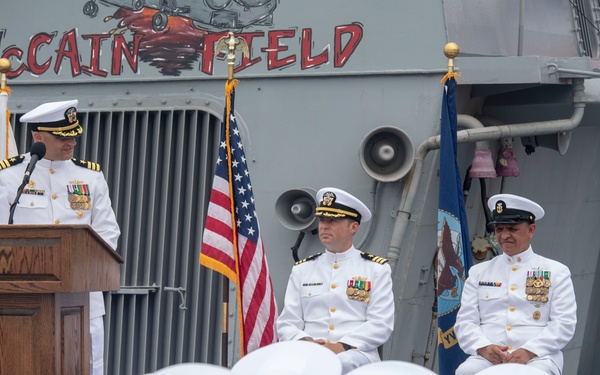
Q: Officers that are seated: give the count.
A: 2